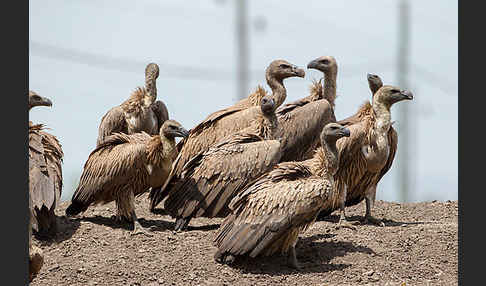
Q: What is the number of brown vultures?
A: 9